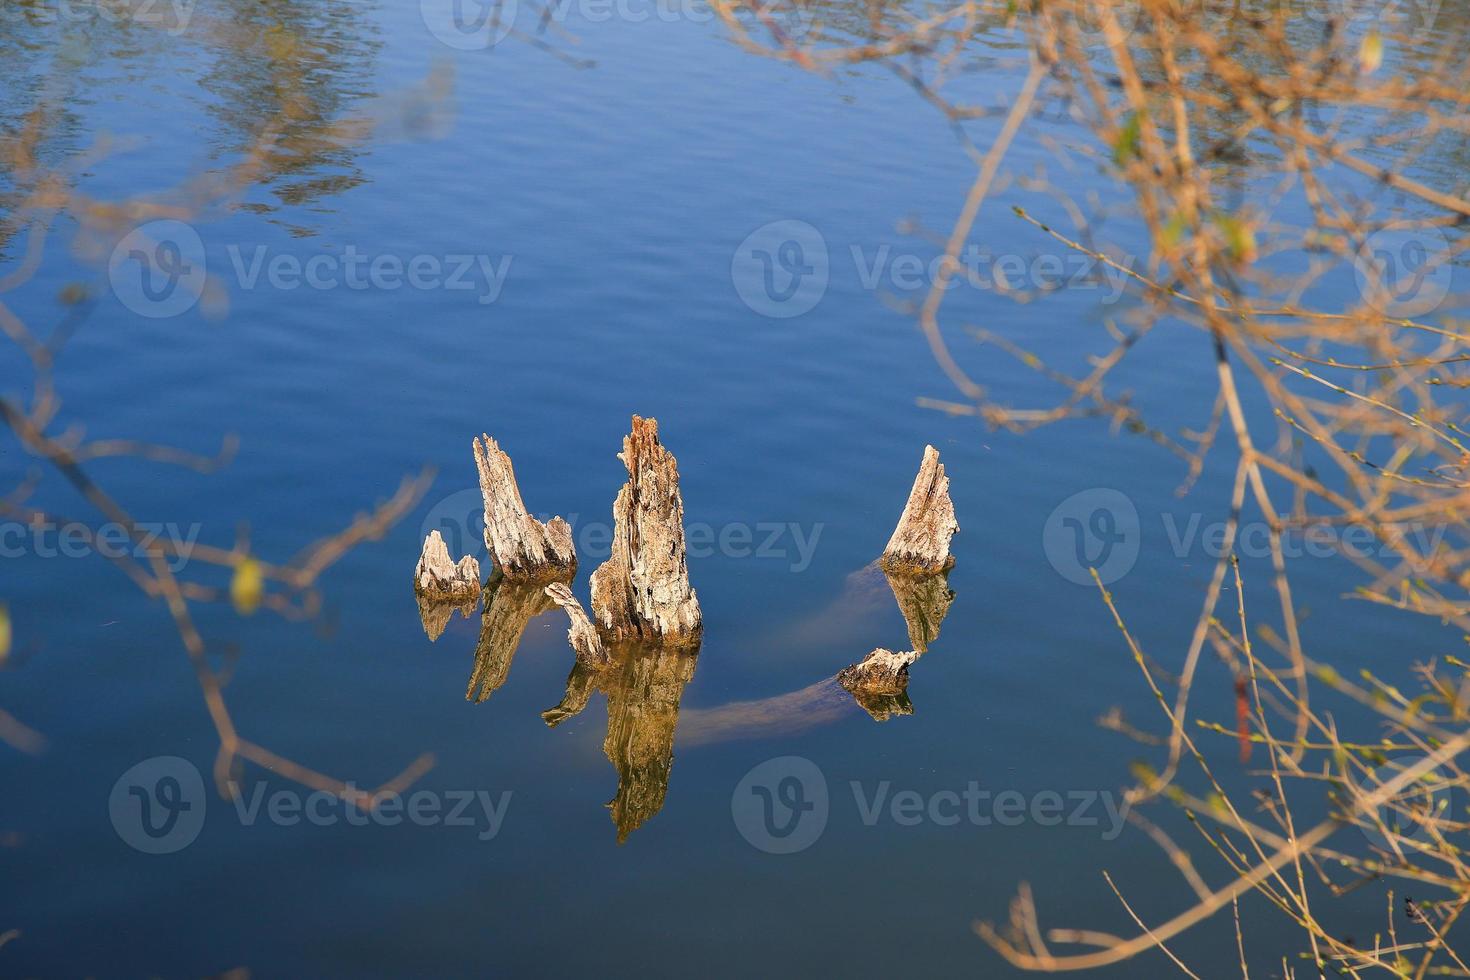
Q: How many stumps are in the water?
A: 6